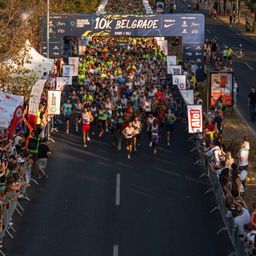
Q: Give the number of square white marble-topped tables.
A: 0